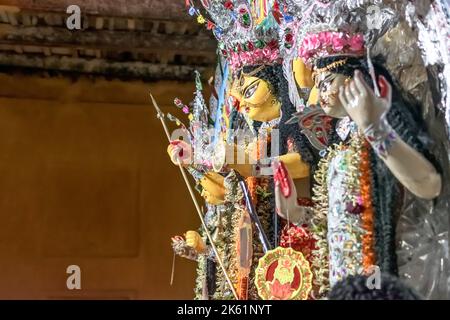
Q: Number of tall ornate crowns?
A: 2